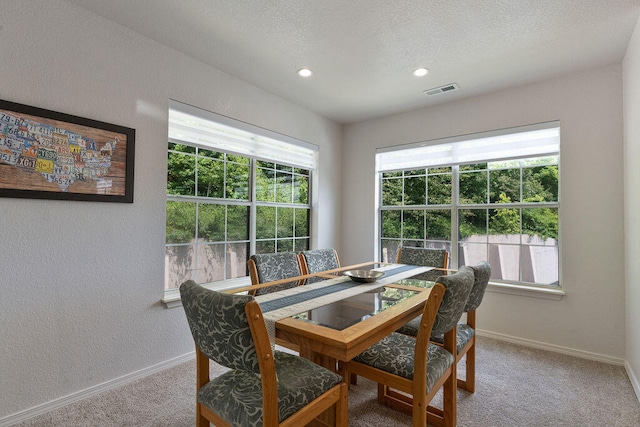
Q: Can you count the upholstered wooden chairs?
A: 6